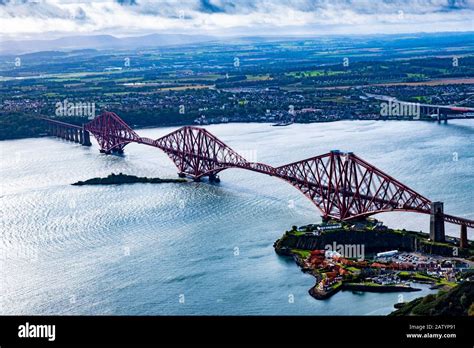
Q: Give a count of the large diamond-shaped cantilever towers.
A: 3